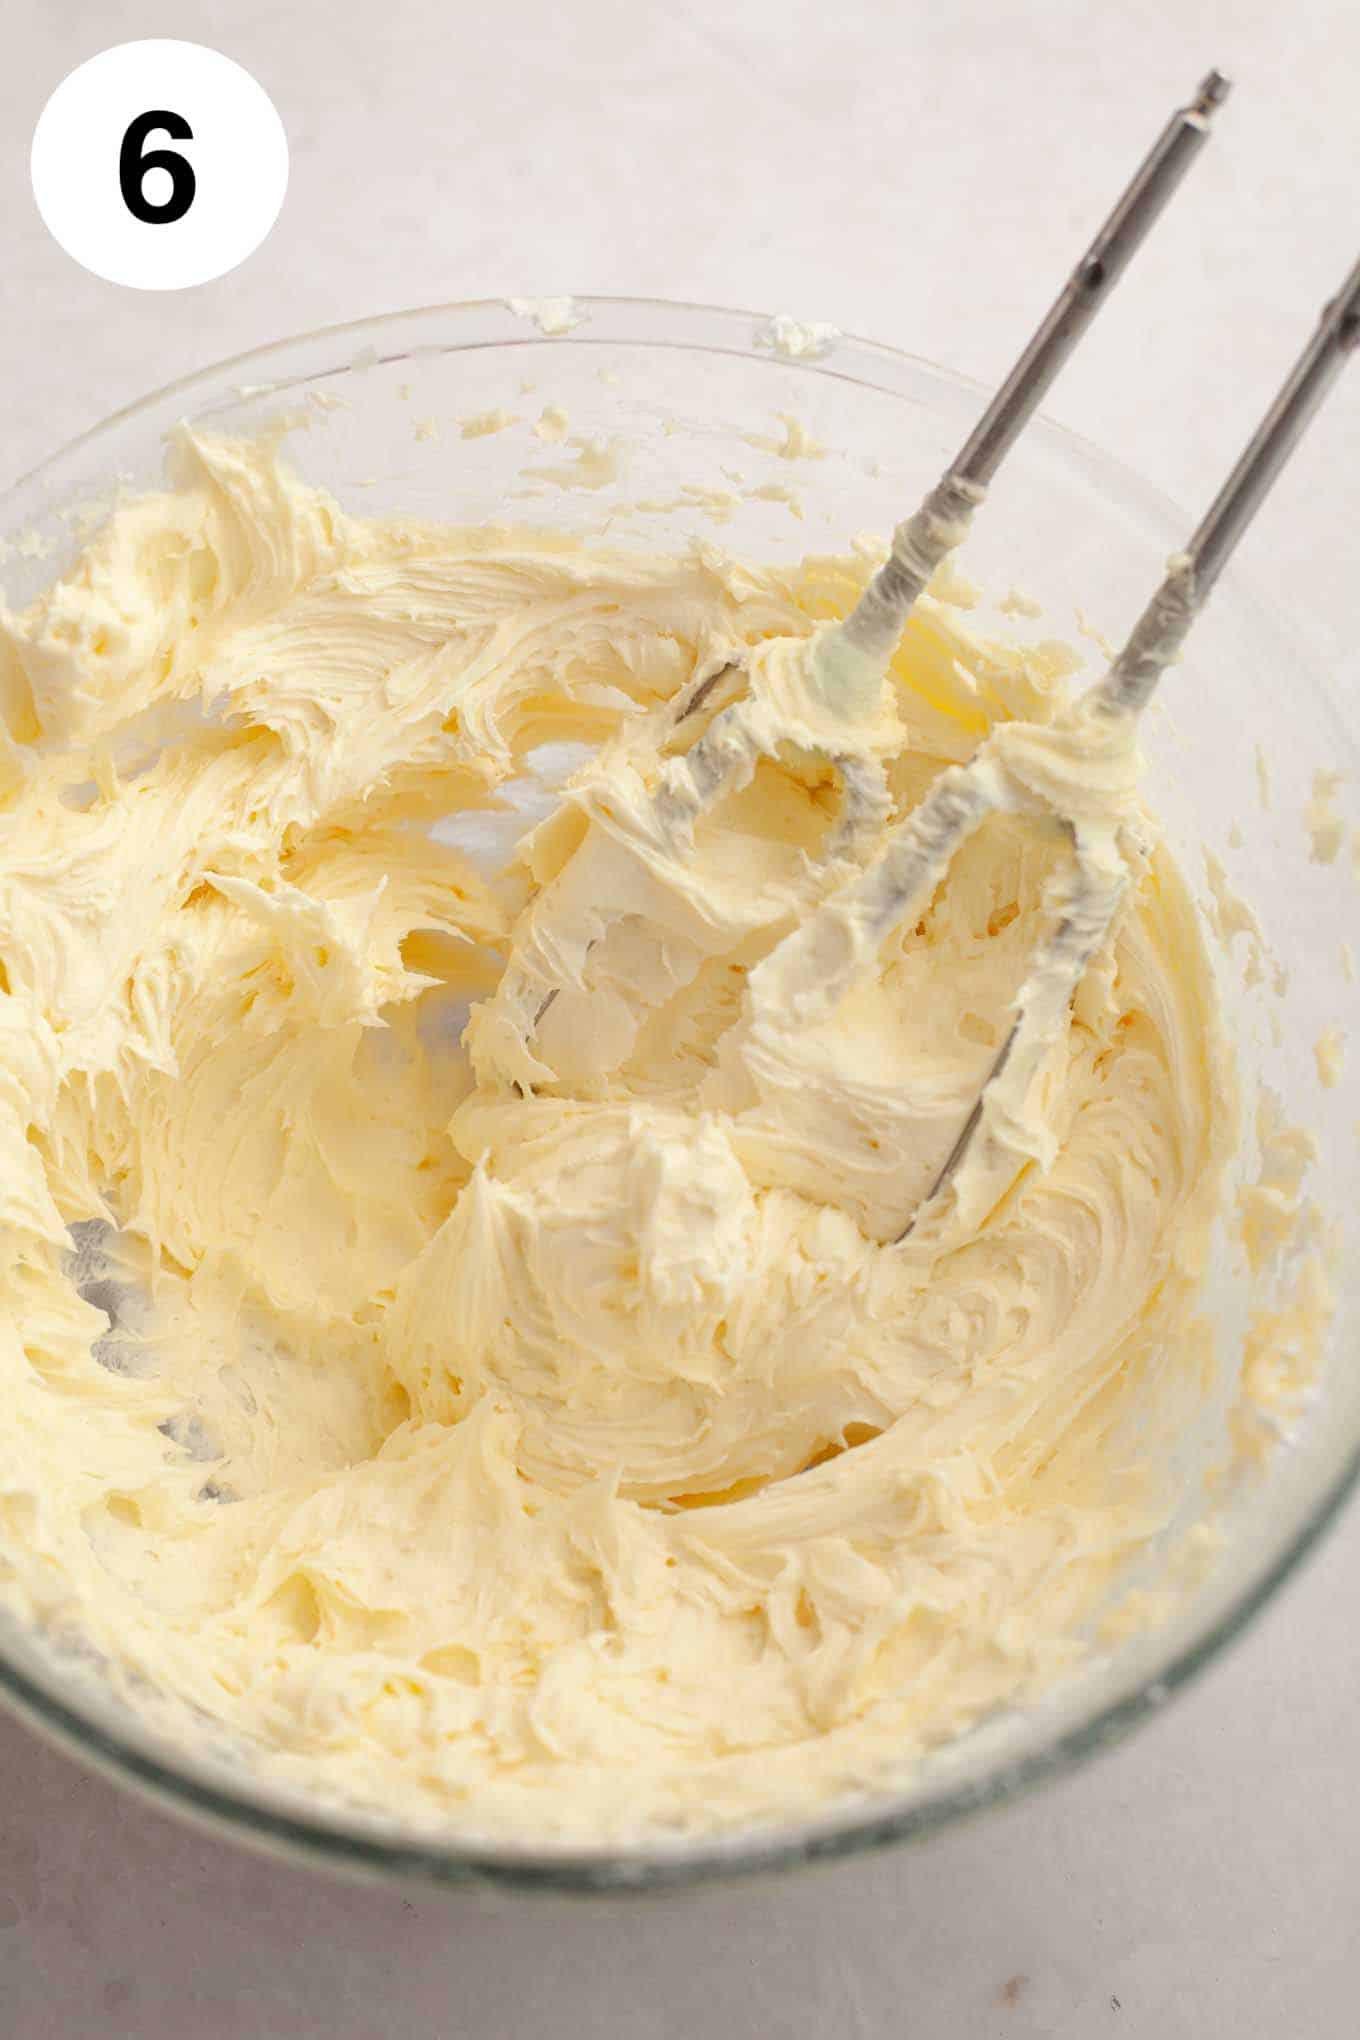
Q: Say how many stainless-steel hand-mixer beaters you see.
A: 2